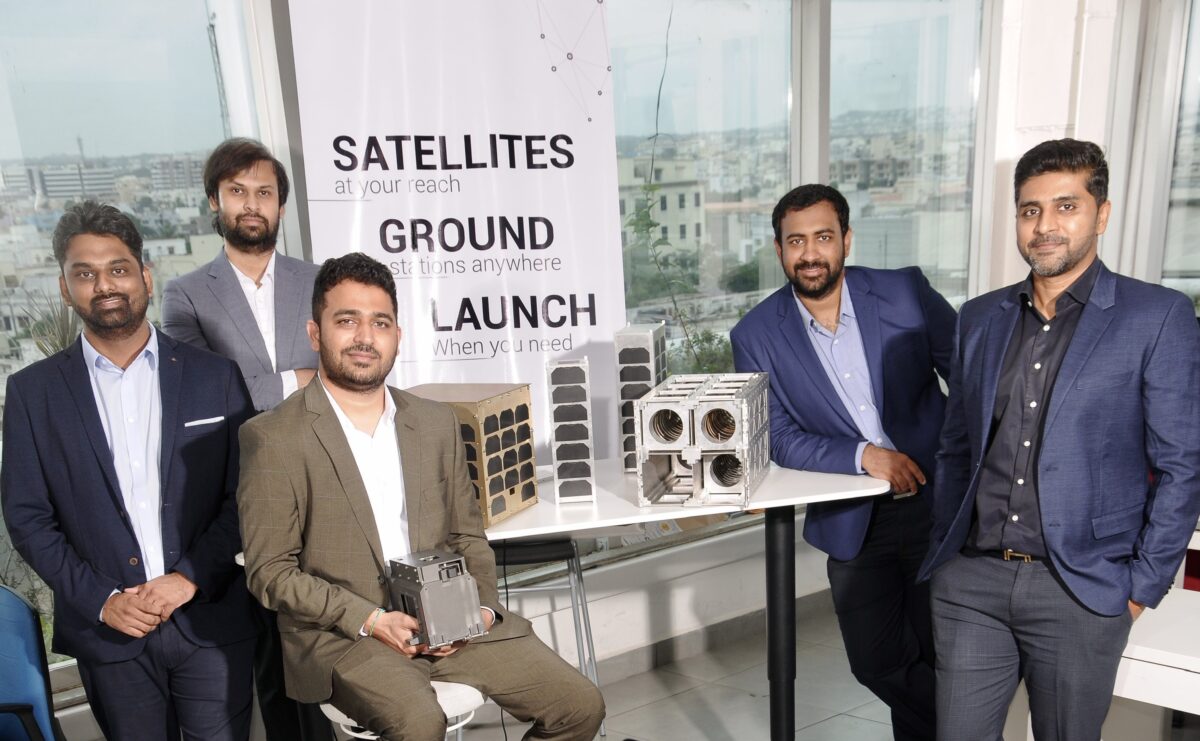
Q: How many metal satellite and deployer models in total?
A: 5